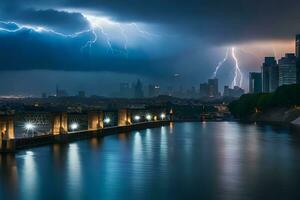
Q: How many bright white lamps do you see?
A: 6